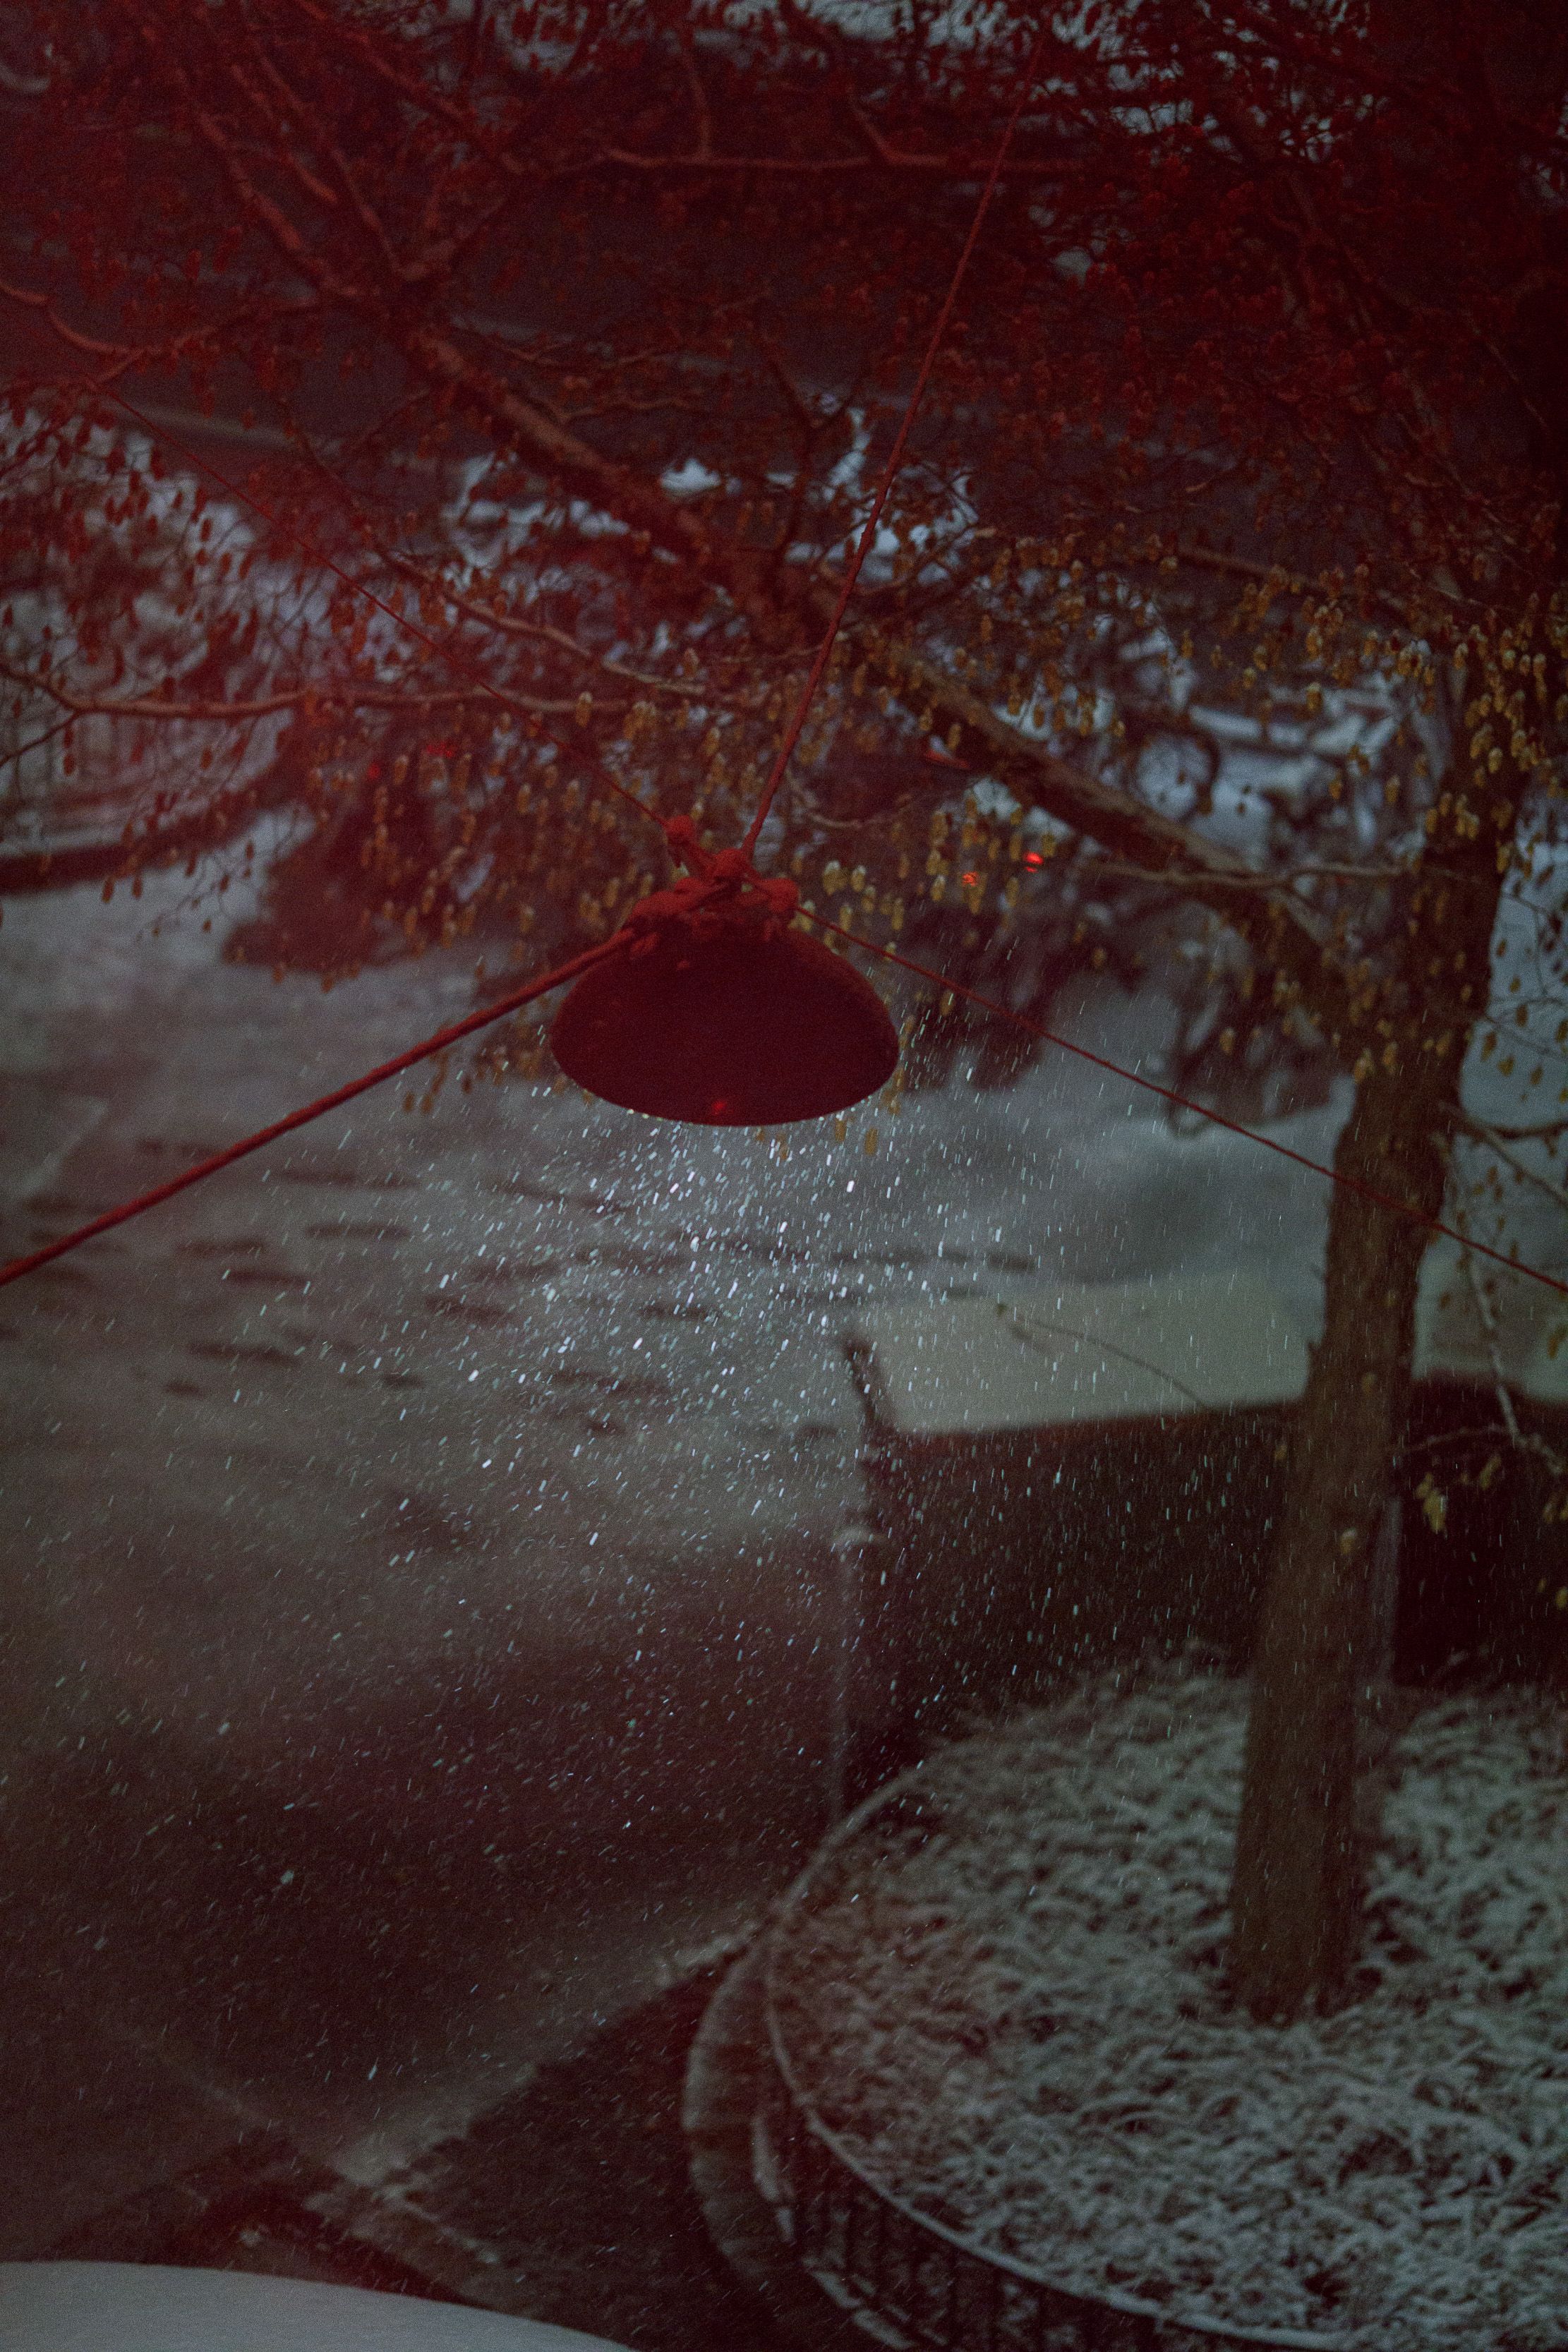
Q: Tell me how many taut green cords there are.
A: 0